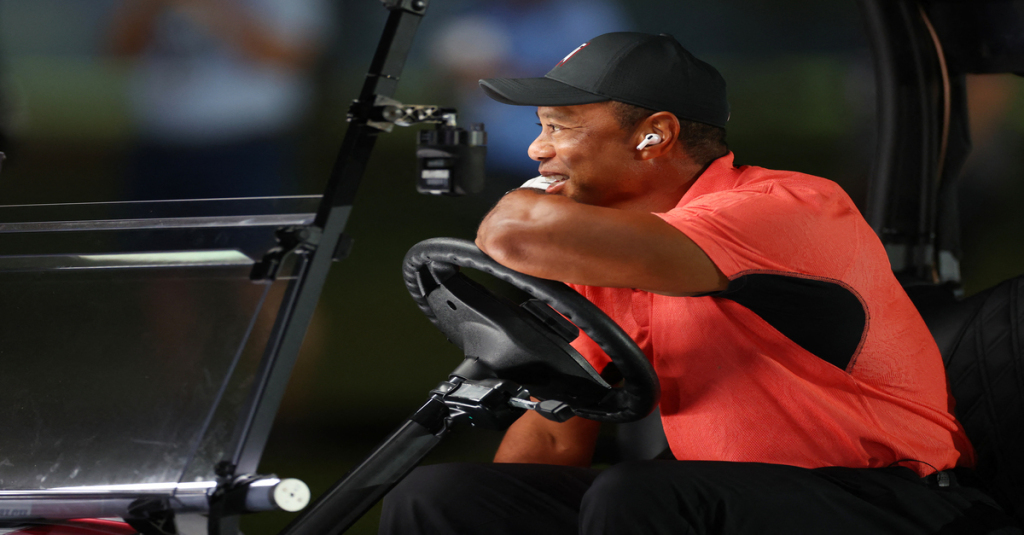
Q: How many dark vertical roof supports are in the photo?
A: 2